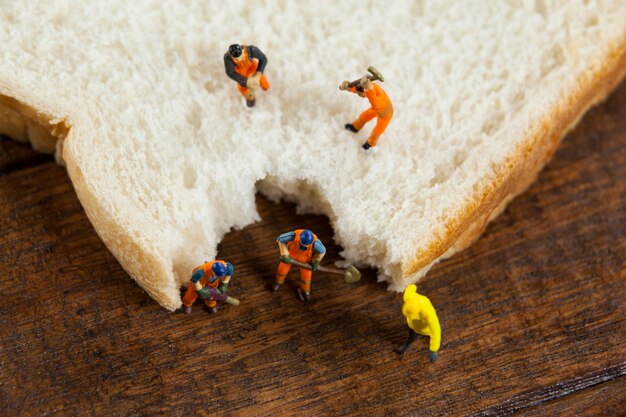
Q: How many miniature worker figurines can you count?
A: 5